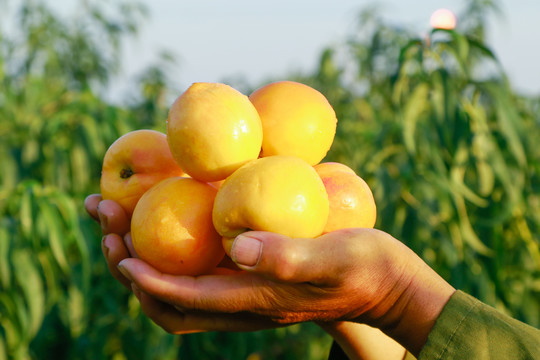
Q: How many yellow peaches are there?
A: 6